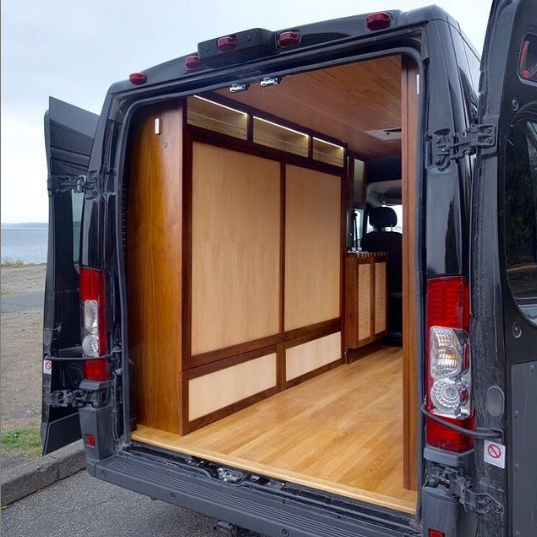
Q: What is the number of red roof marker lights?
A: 5